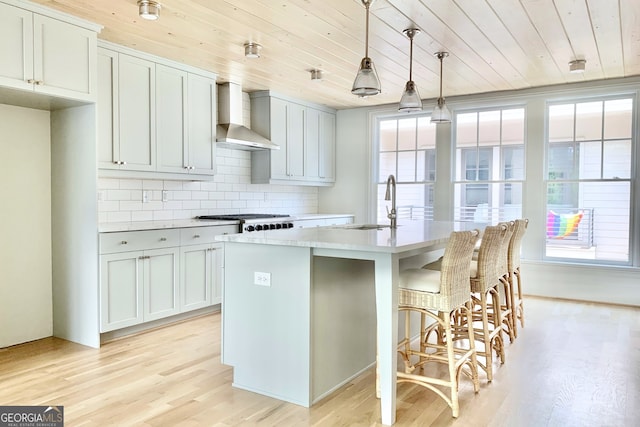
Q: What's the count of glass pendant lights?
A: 3